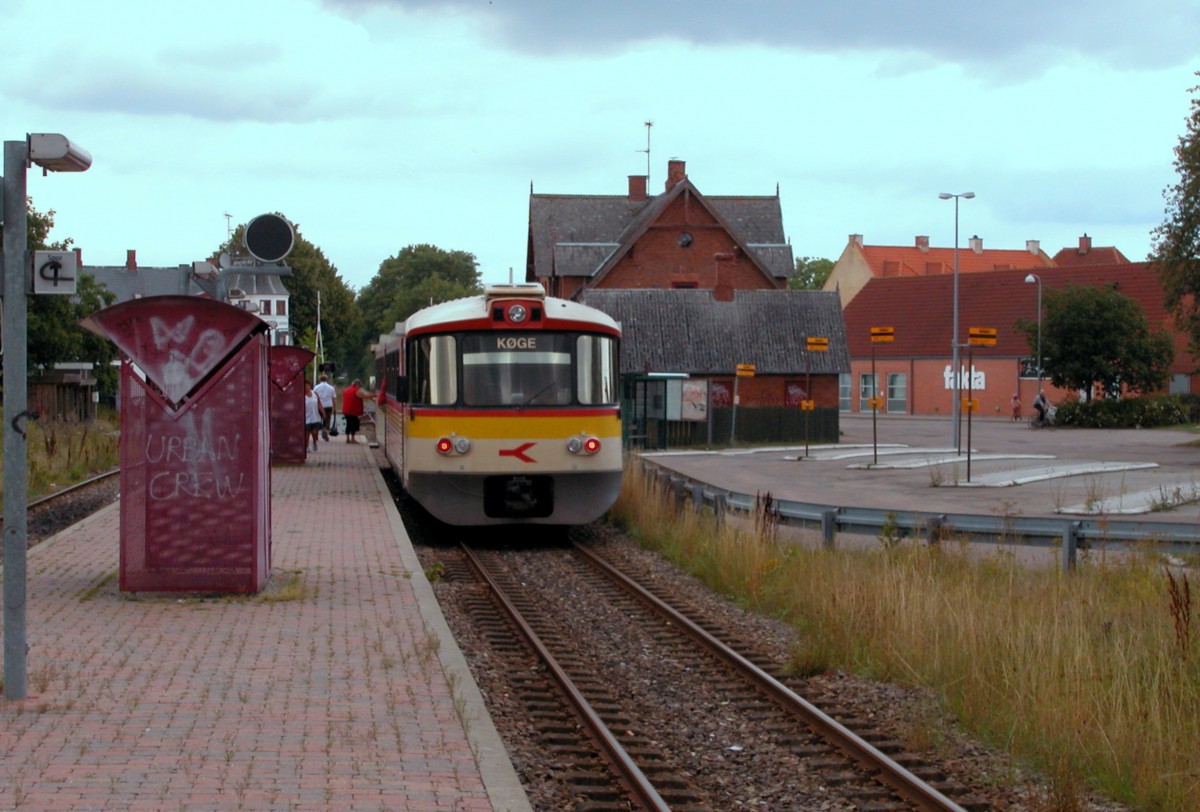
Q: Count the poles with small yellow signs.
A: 4